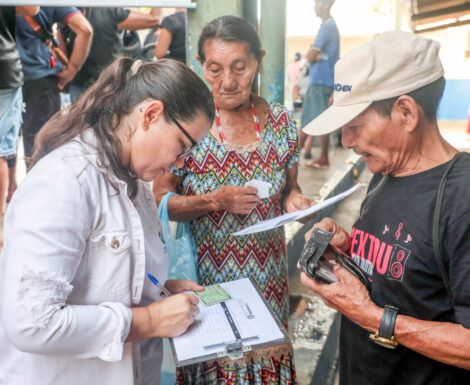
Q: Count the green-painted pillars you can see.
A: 2